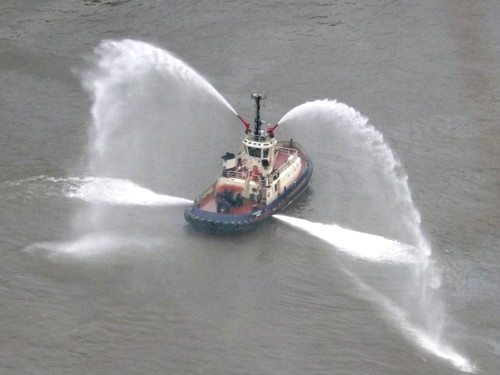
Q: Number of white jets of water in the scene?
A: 4